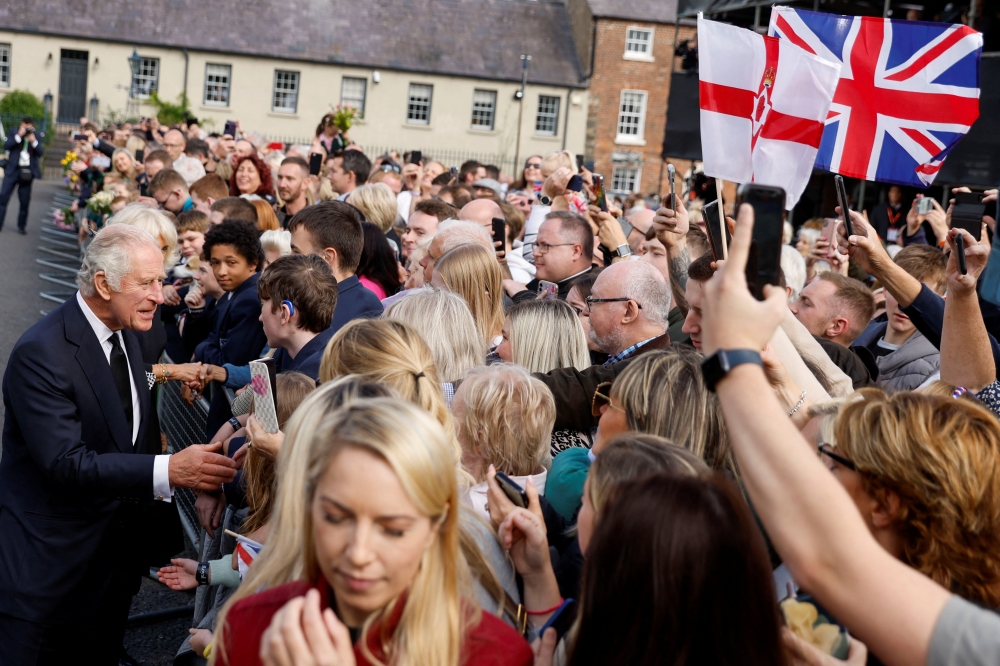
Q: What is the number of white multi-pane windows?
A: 11